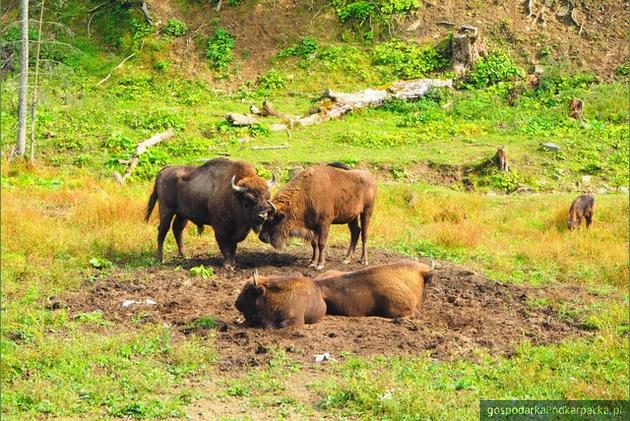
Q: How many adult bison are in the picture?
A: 4